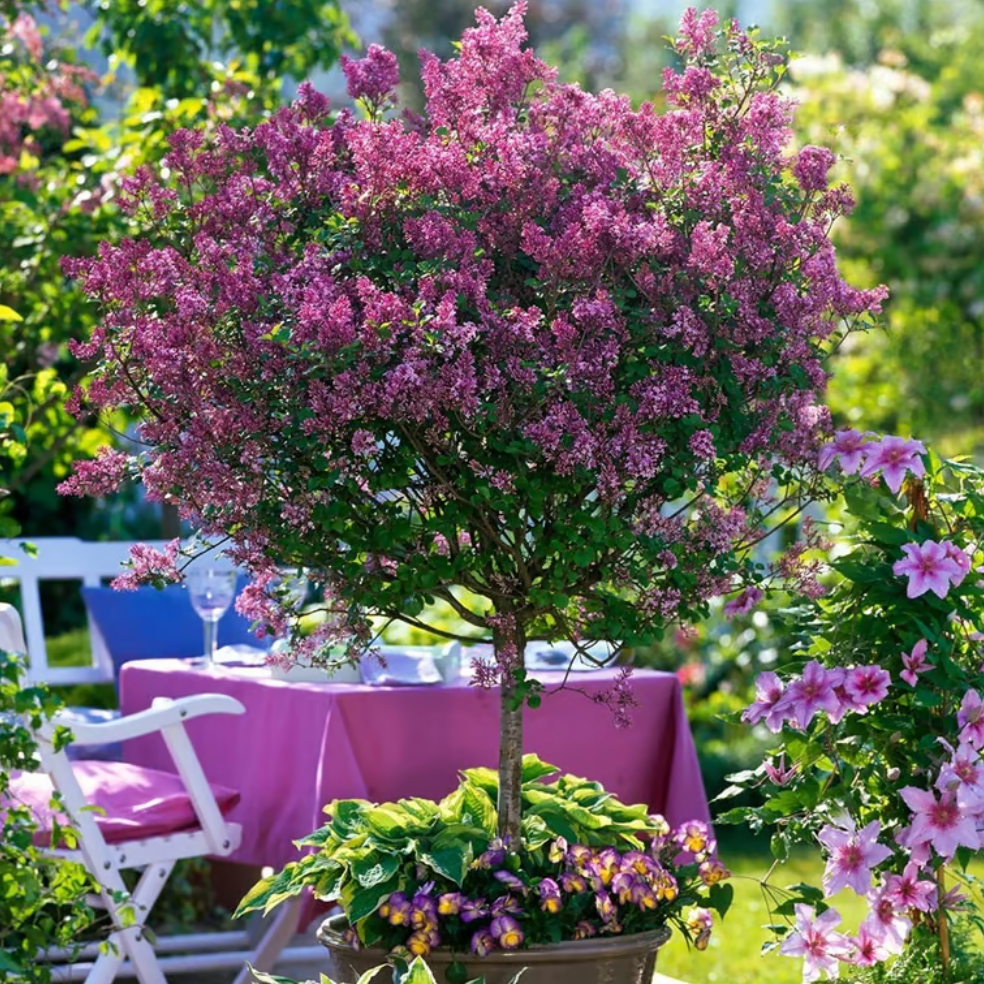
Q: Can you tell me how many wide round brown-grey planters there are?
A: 1